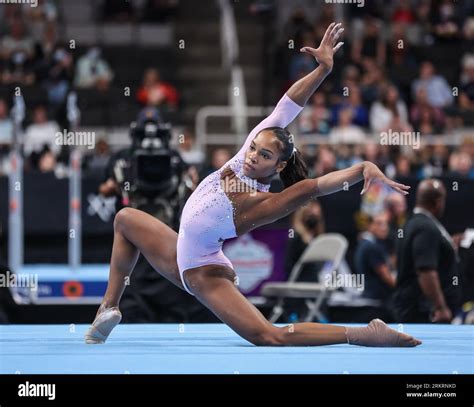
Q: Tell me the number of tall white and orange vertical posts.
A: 2